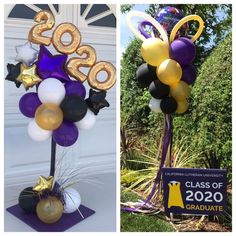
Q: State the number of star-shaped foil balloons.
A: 6